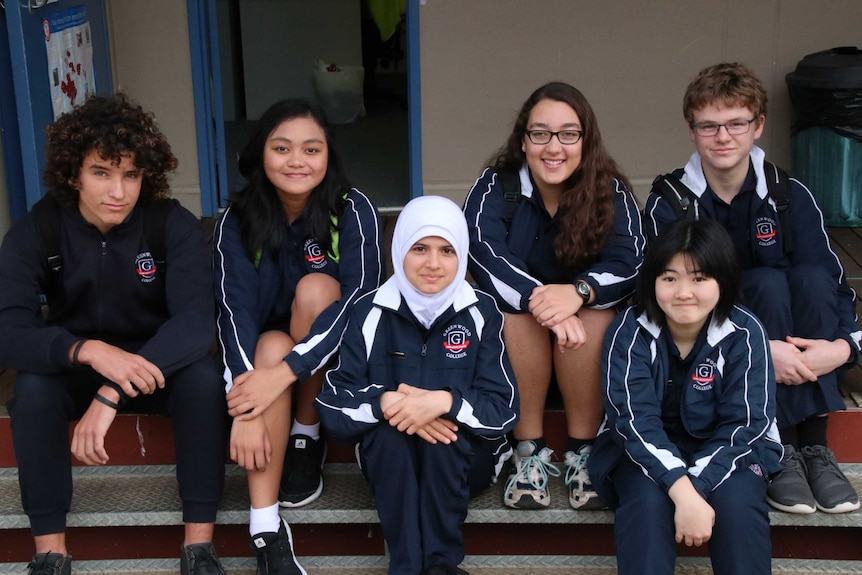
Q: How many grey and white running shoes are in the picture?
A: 2